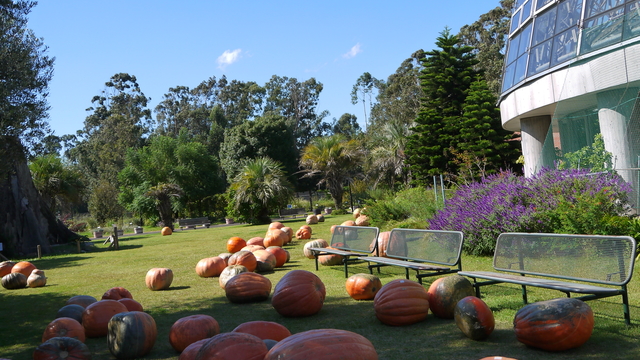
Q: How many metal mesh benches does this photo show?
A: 3